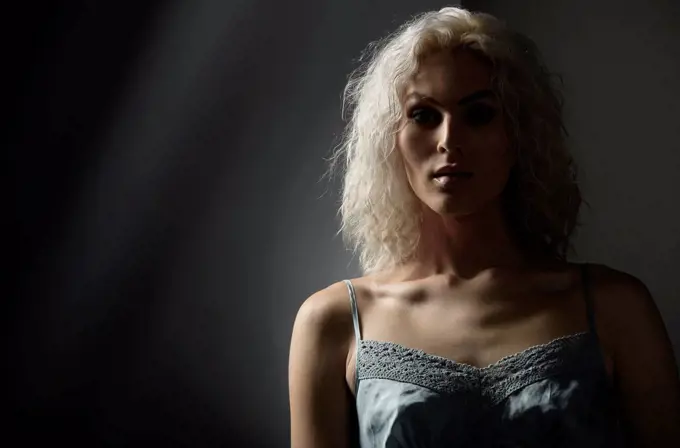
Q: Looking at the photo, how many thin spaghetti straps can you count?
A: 2